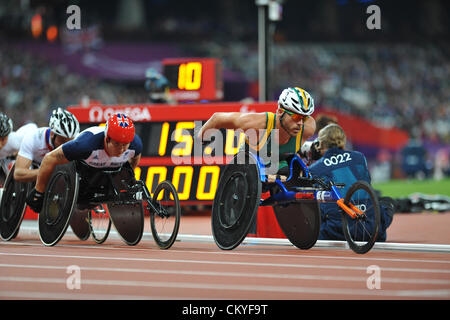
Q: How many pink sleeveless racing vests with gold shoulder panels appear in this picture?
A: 0